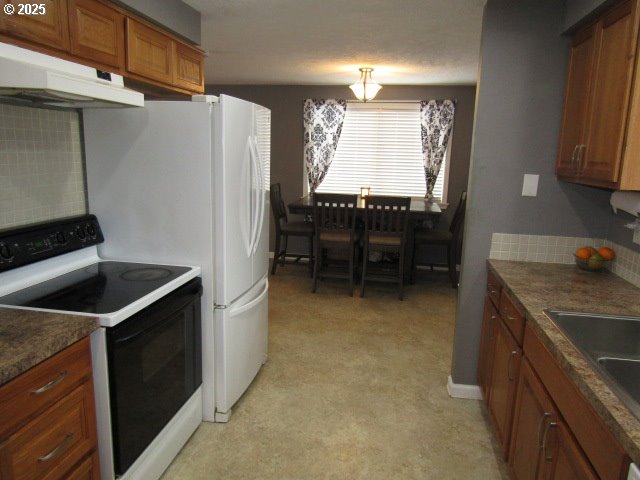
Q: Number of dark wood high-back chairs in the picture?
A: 4